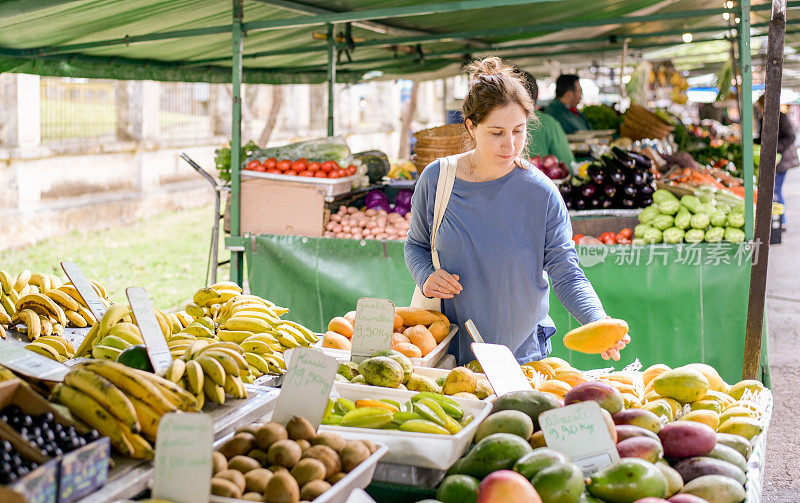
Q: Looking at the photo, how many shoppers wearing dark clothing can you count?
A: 1